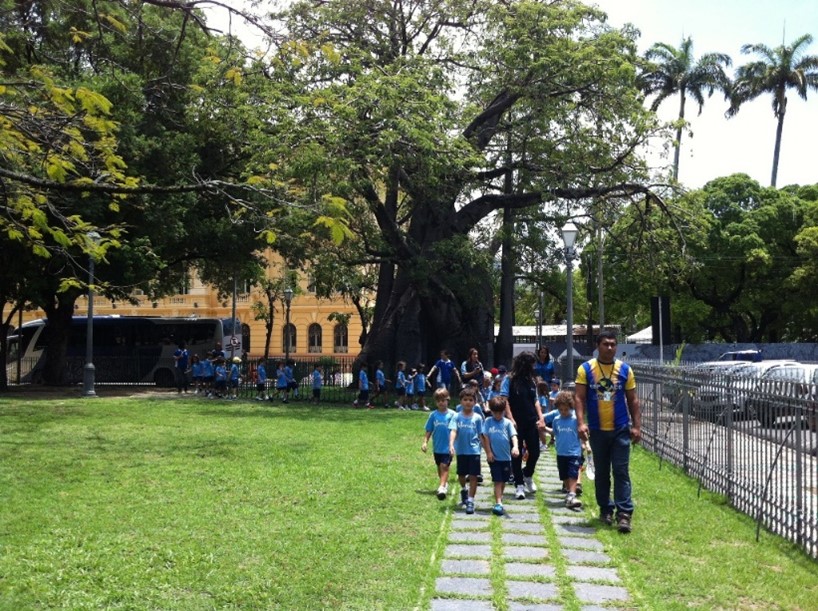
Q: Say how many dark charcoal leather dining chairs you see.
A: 0